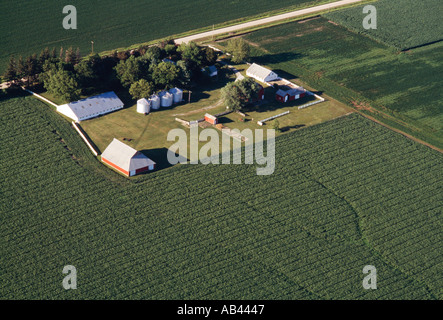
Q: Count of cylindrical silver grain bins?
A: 4